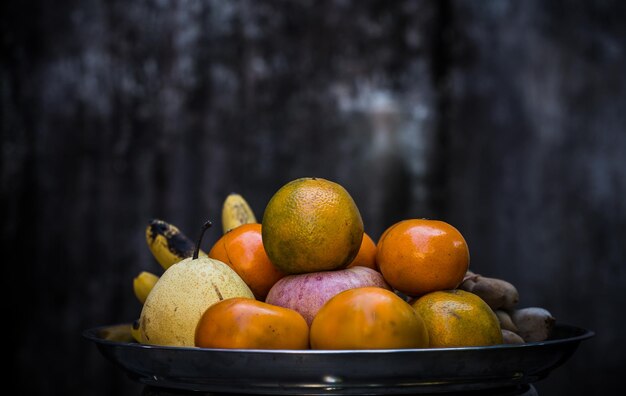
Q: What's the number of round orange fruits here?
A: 7